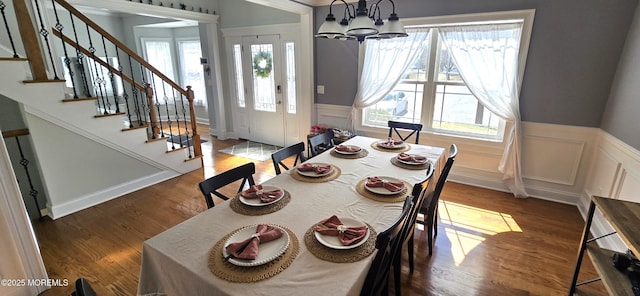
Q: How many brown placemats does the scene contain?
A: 8